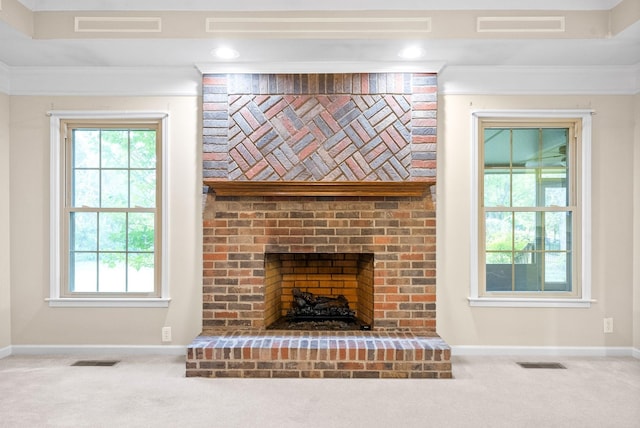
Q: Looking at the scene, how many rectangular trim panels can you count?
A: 3